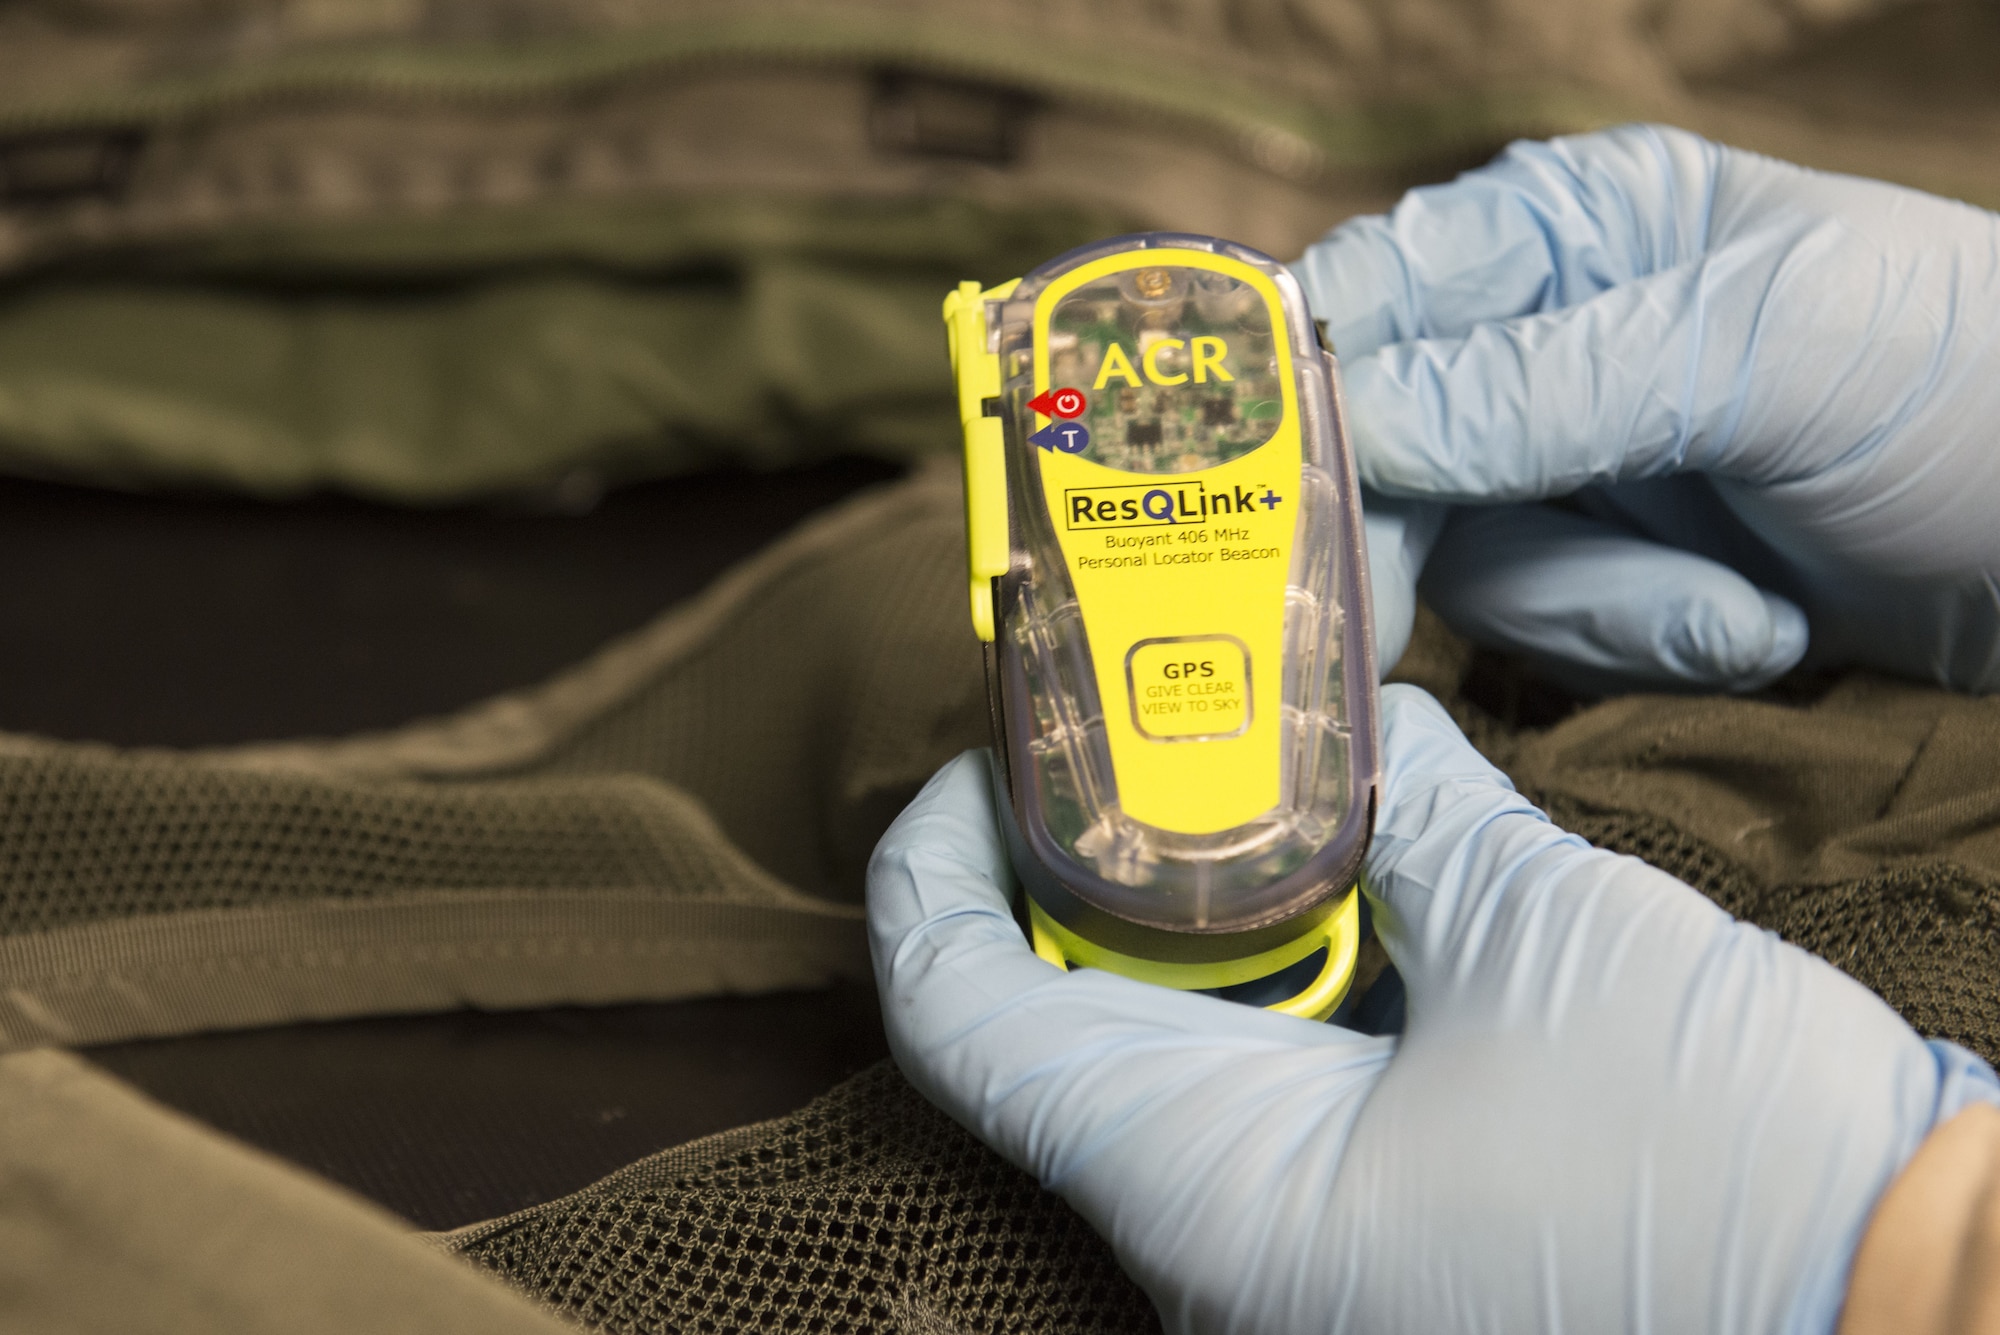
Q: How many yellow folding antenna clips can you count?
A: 1